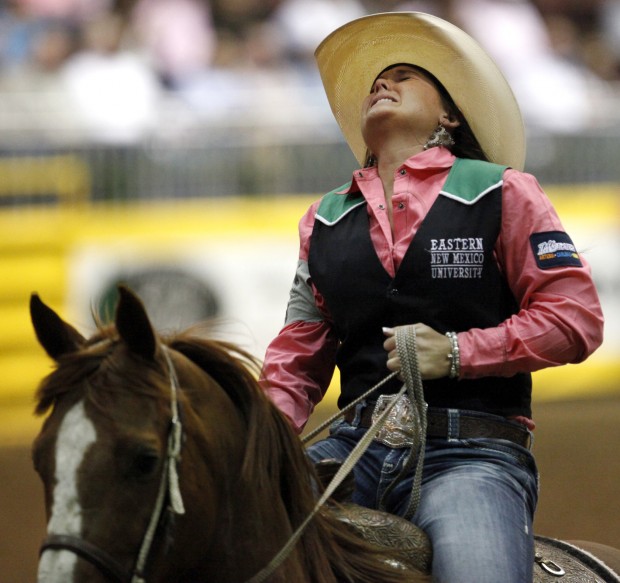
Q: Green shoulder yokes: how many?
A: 2